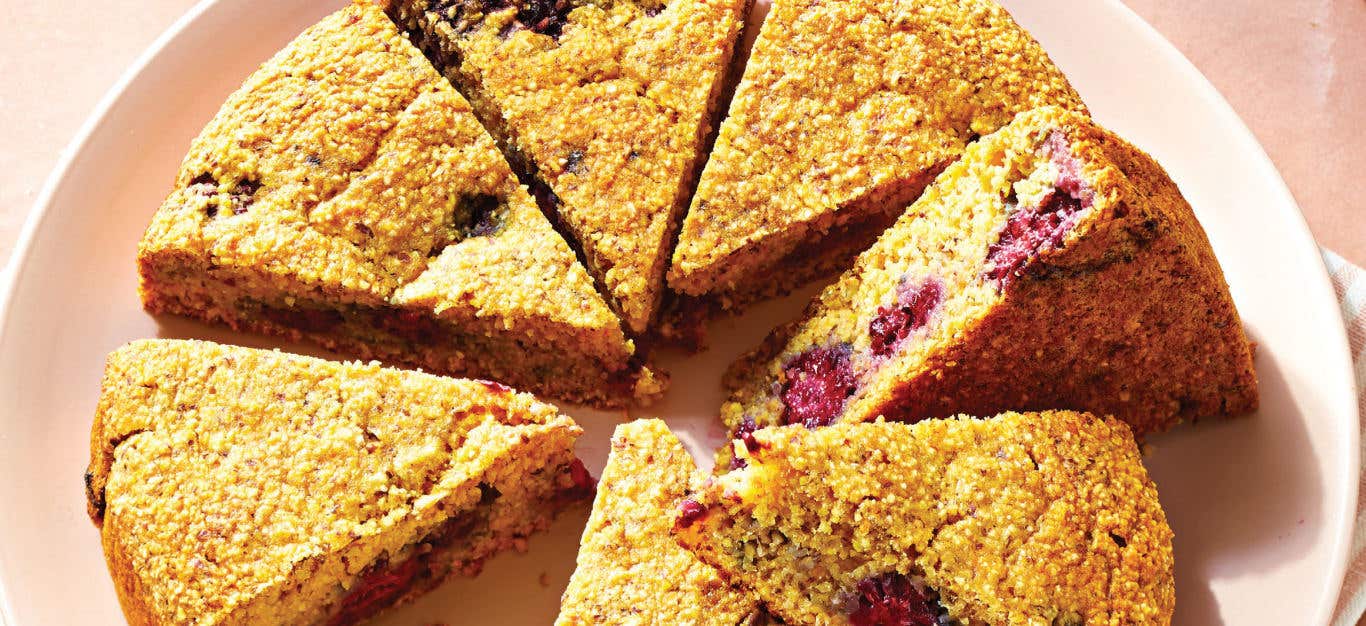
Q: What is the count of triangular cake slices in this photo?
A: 7